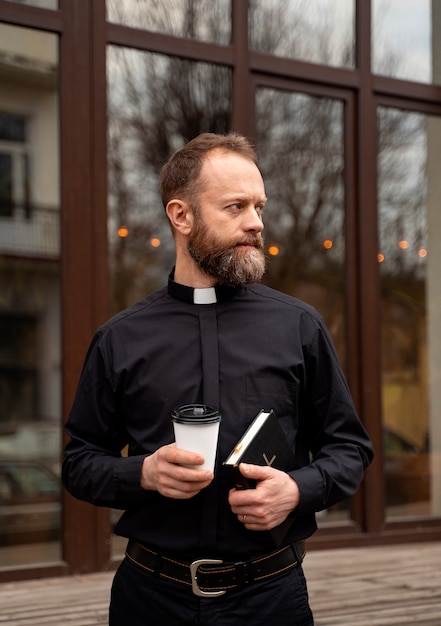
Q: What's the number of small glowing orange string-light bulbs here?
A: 7